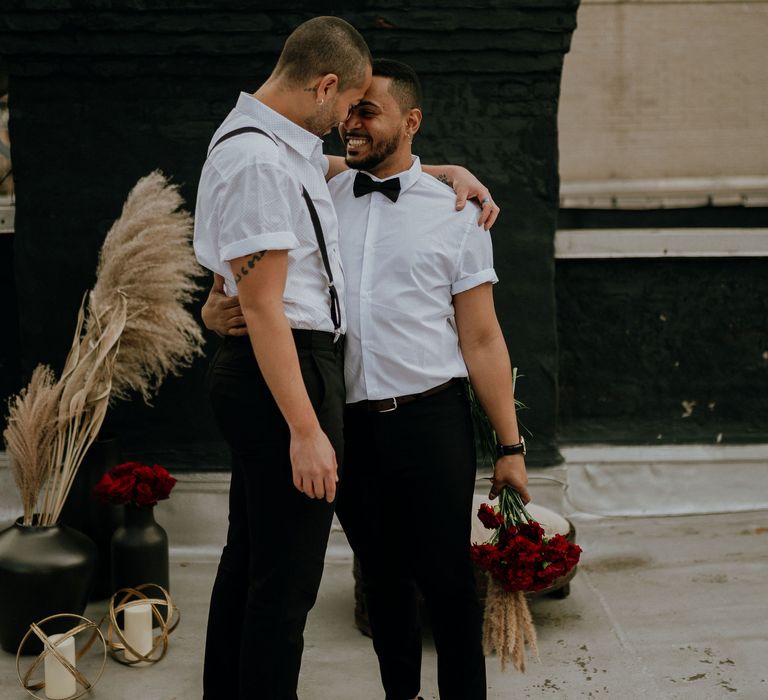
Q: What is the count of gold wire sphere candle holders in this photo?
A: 2